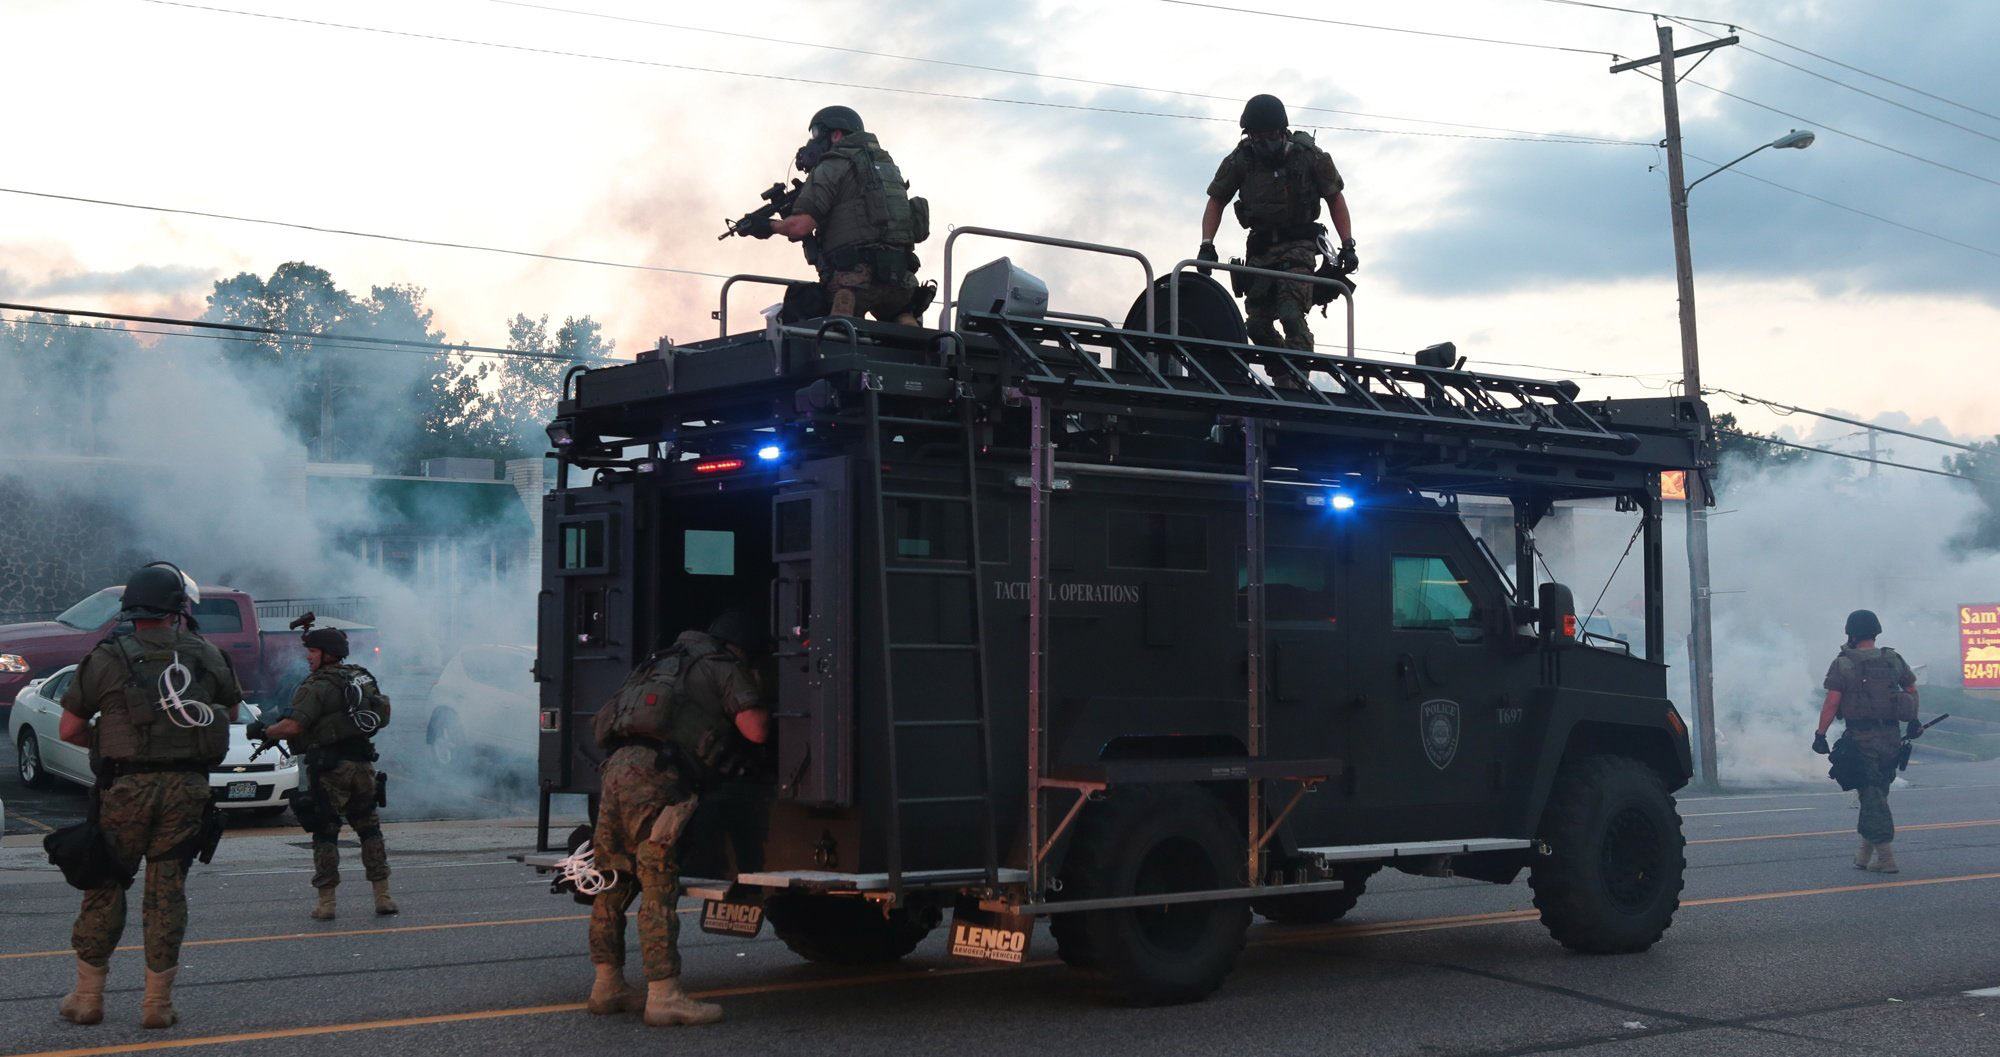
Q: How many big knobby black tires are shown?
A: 4